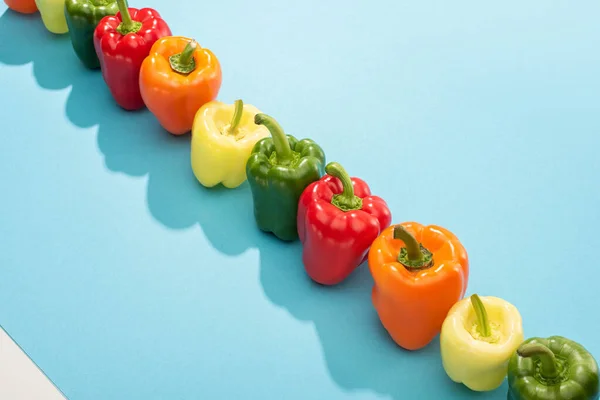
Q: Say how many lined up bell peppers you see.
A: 11